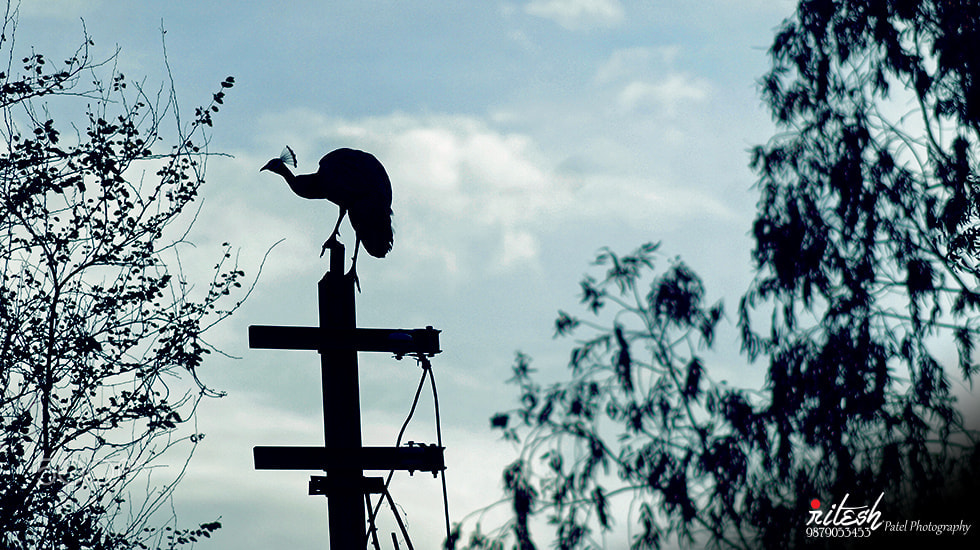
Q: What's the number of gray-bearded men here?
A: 0